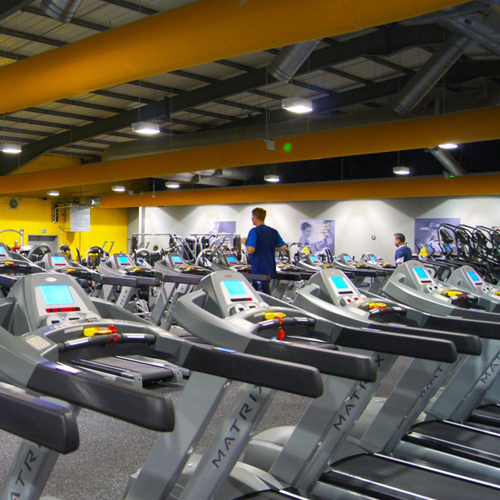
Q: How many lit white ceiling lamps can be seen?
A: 9